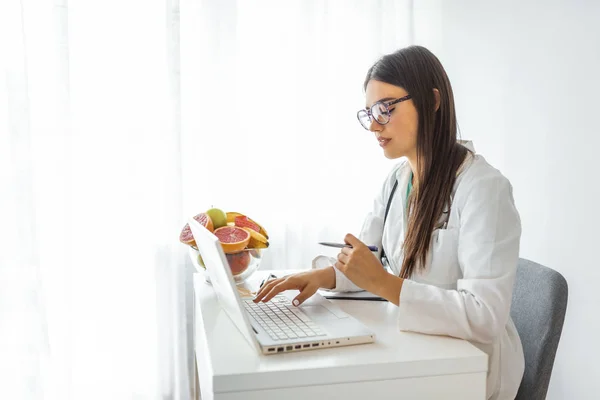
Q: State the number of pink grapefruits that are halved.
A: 2